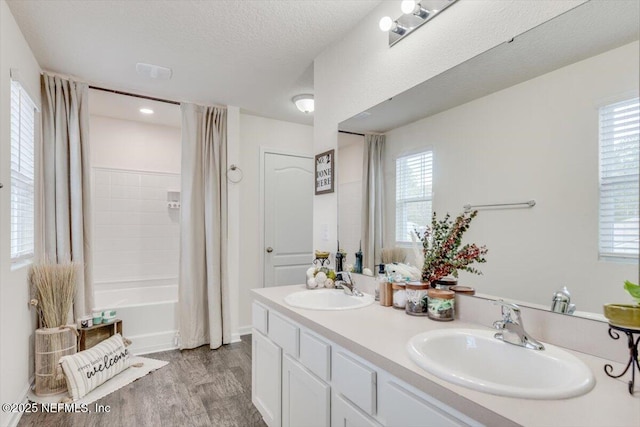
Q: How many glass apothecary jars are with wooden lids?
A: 3